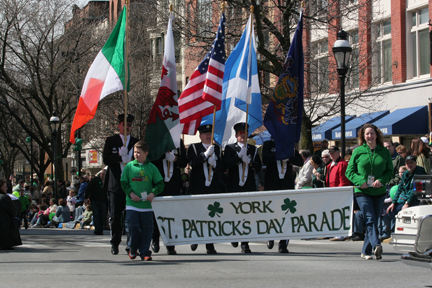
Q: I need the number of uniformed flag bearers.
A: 5